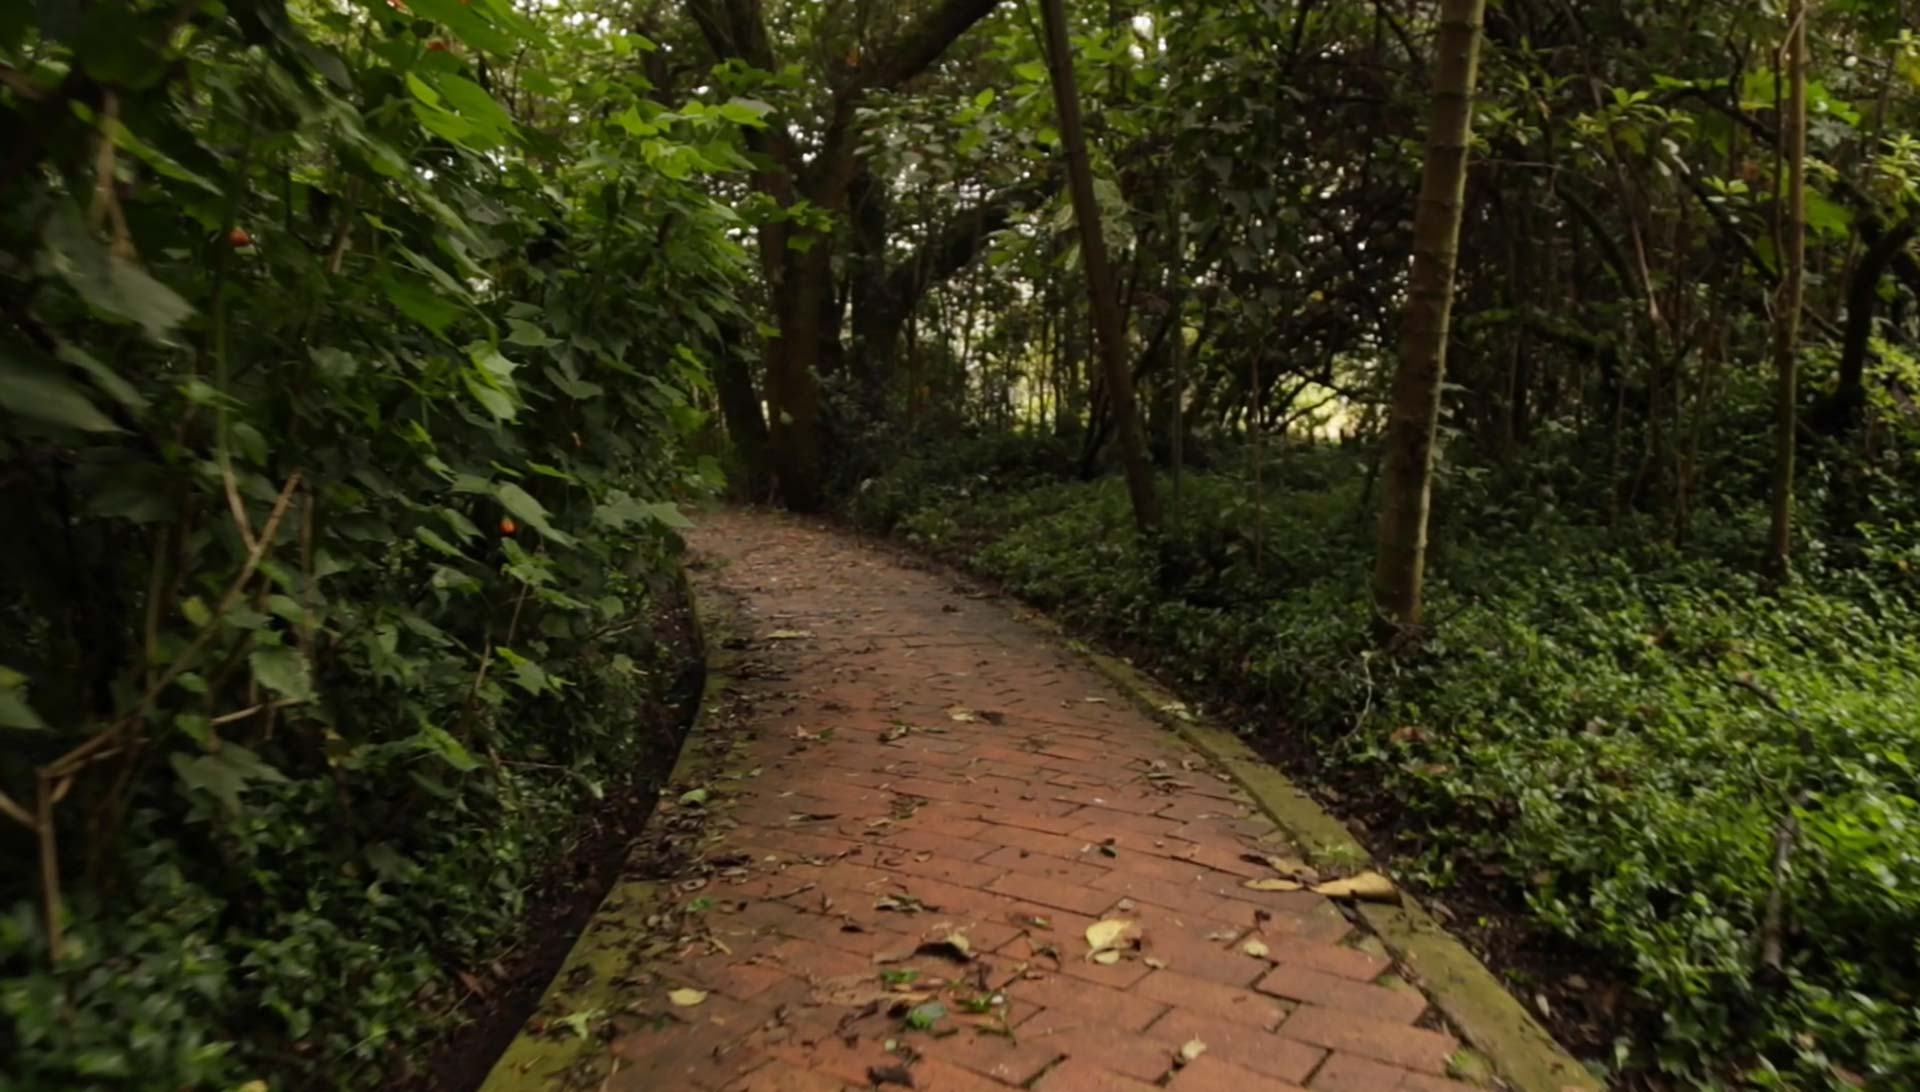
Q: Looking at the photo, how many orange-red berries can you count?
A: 2